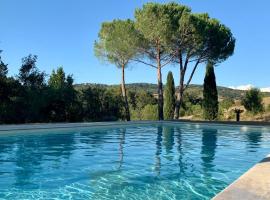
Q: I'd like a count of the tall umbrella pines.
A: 3